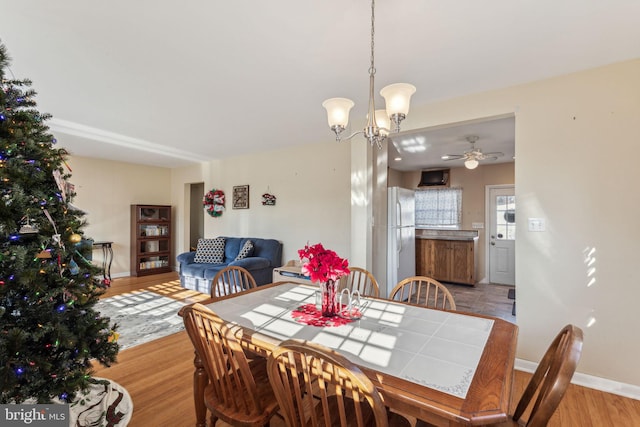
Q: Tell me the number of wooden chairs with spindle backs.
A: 6